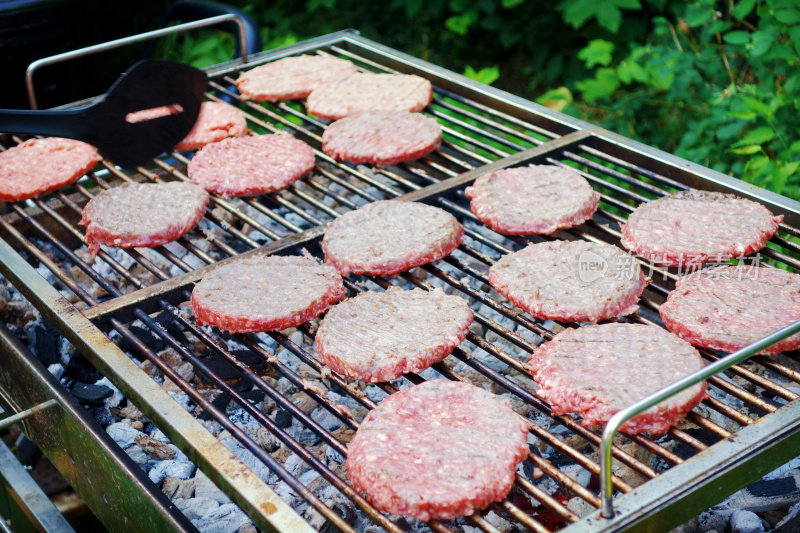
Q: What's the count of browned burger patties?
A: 0